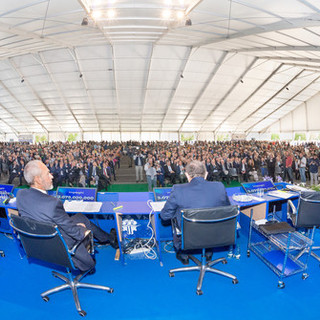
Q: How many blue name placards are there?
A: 4